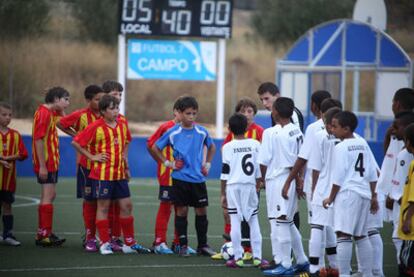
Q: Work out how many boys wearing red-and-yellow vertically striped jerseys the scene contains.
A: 7